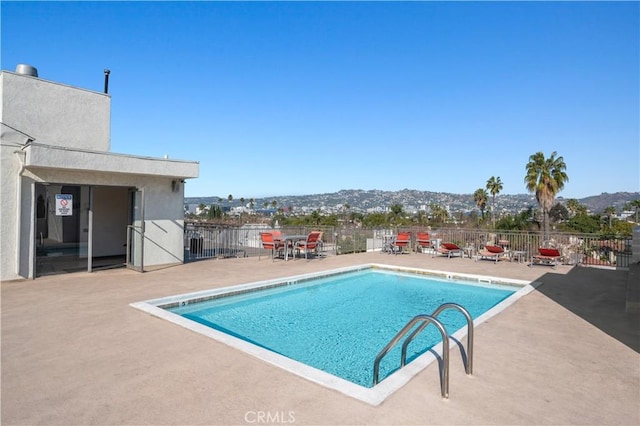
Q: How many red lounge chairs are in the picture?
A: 3